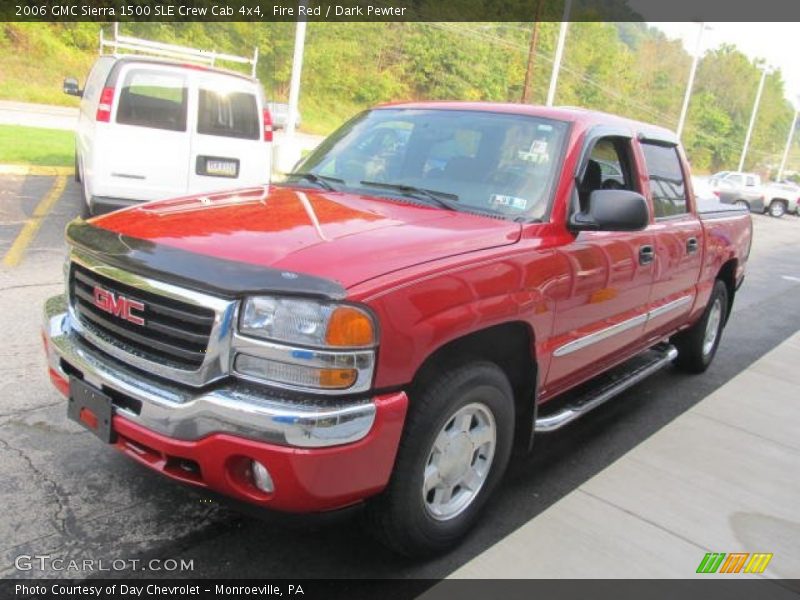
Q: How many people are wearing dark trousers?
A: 0